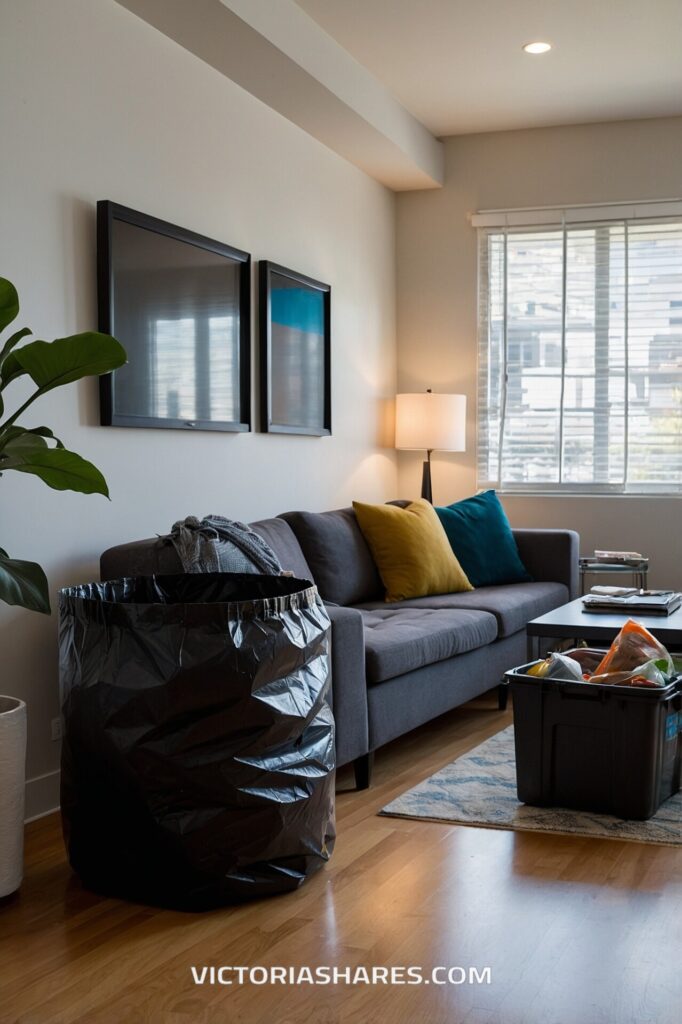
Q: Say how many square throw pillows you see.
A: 2